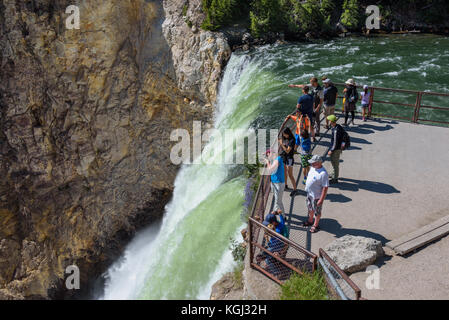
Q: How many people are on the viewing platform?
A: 12